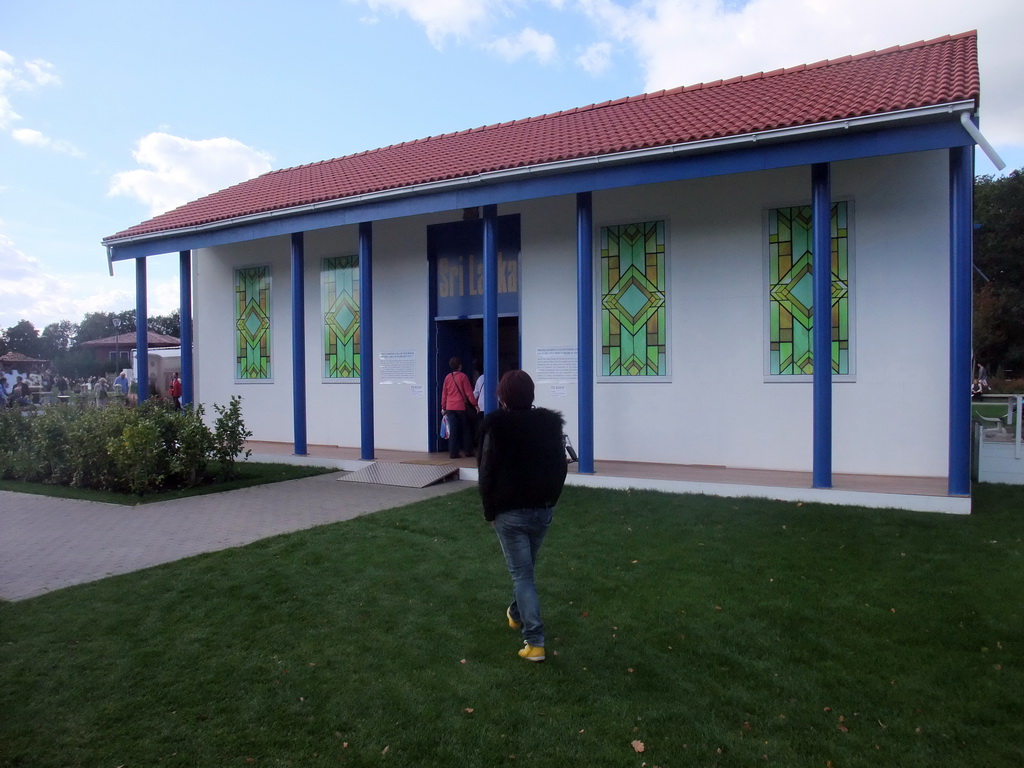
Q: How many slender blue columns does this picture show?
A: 8